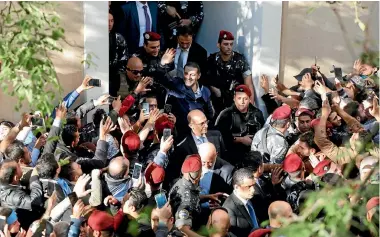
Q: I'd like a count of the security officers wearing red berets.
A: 15